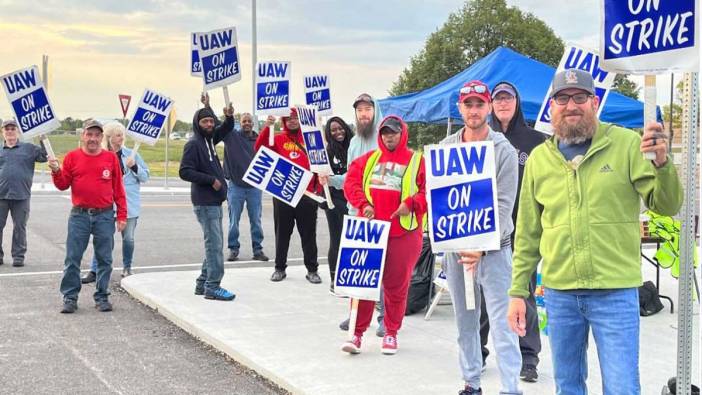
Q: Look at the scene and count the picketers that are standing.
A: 12